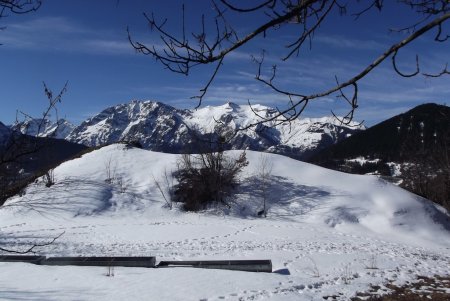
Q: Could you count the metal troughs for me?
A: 3